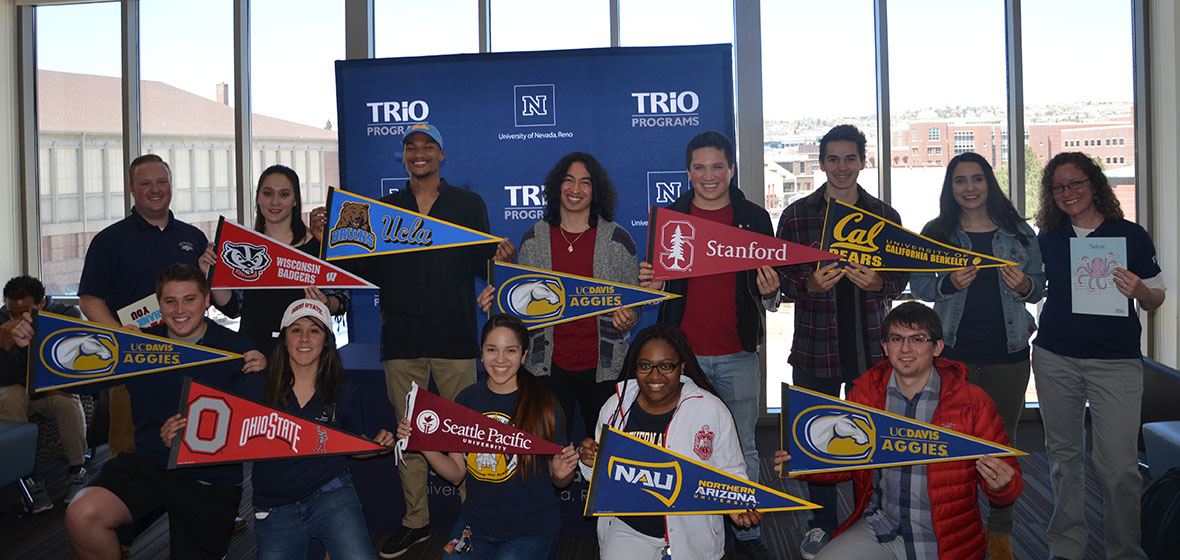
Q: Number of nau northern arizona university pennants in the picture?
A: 1